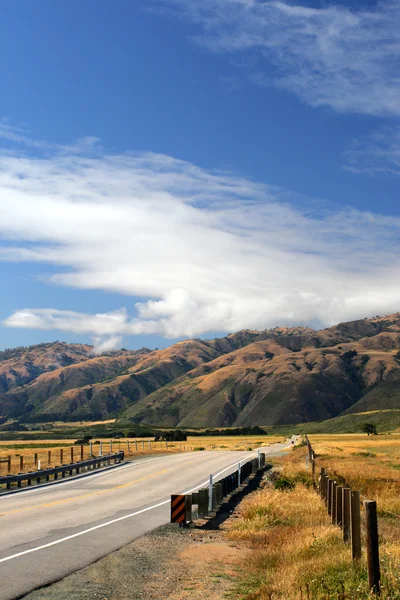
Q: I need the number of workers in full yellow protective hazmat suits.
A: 0